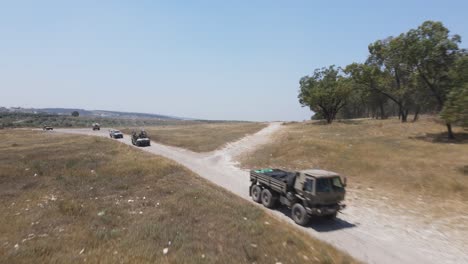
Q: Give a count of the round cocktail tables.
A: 0